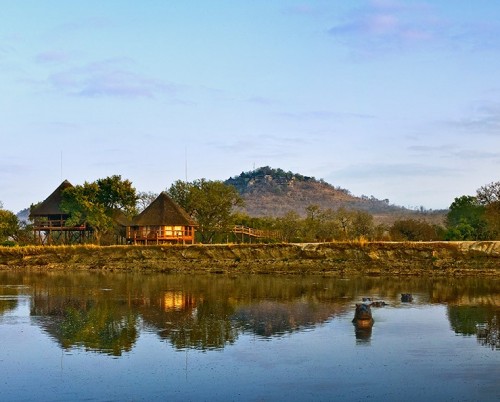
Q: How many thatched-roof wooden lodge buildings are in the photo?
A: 2